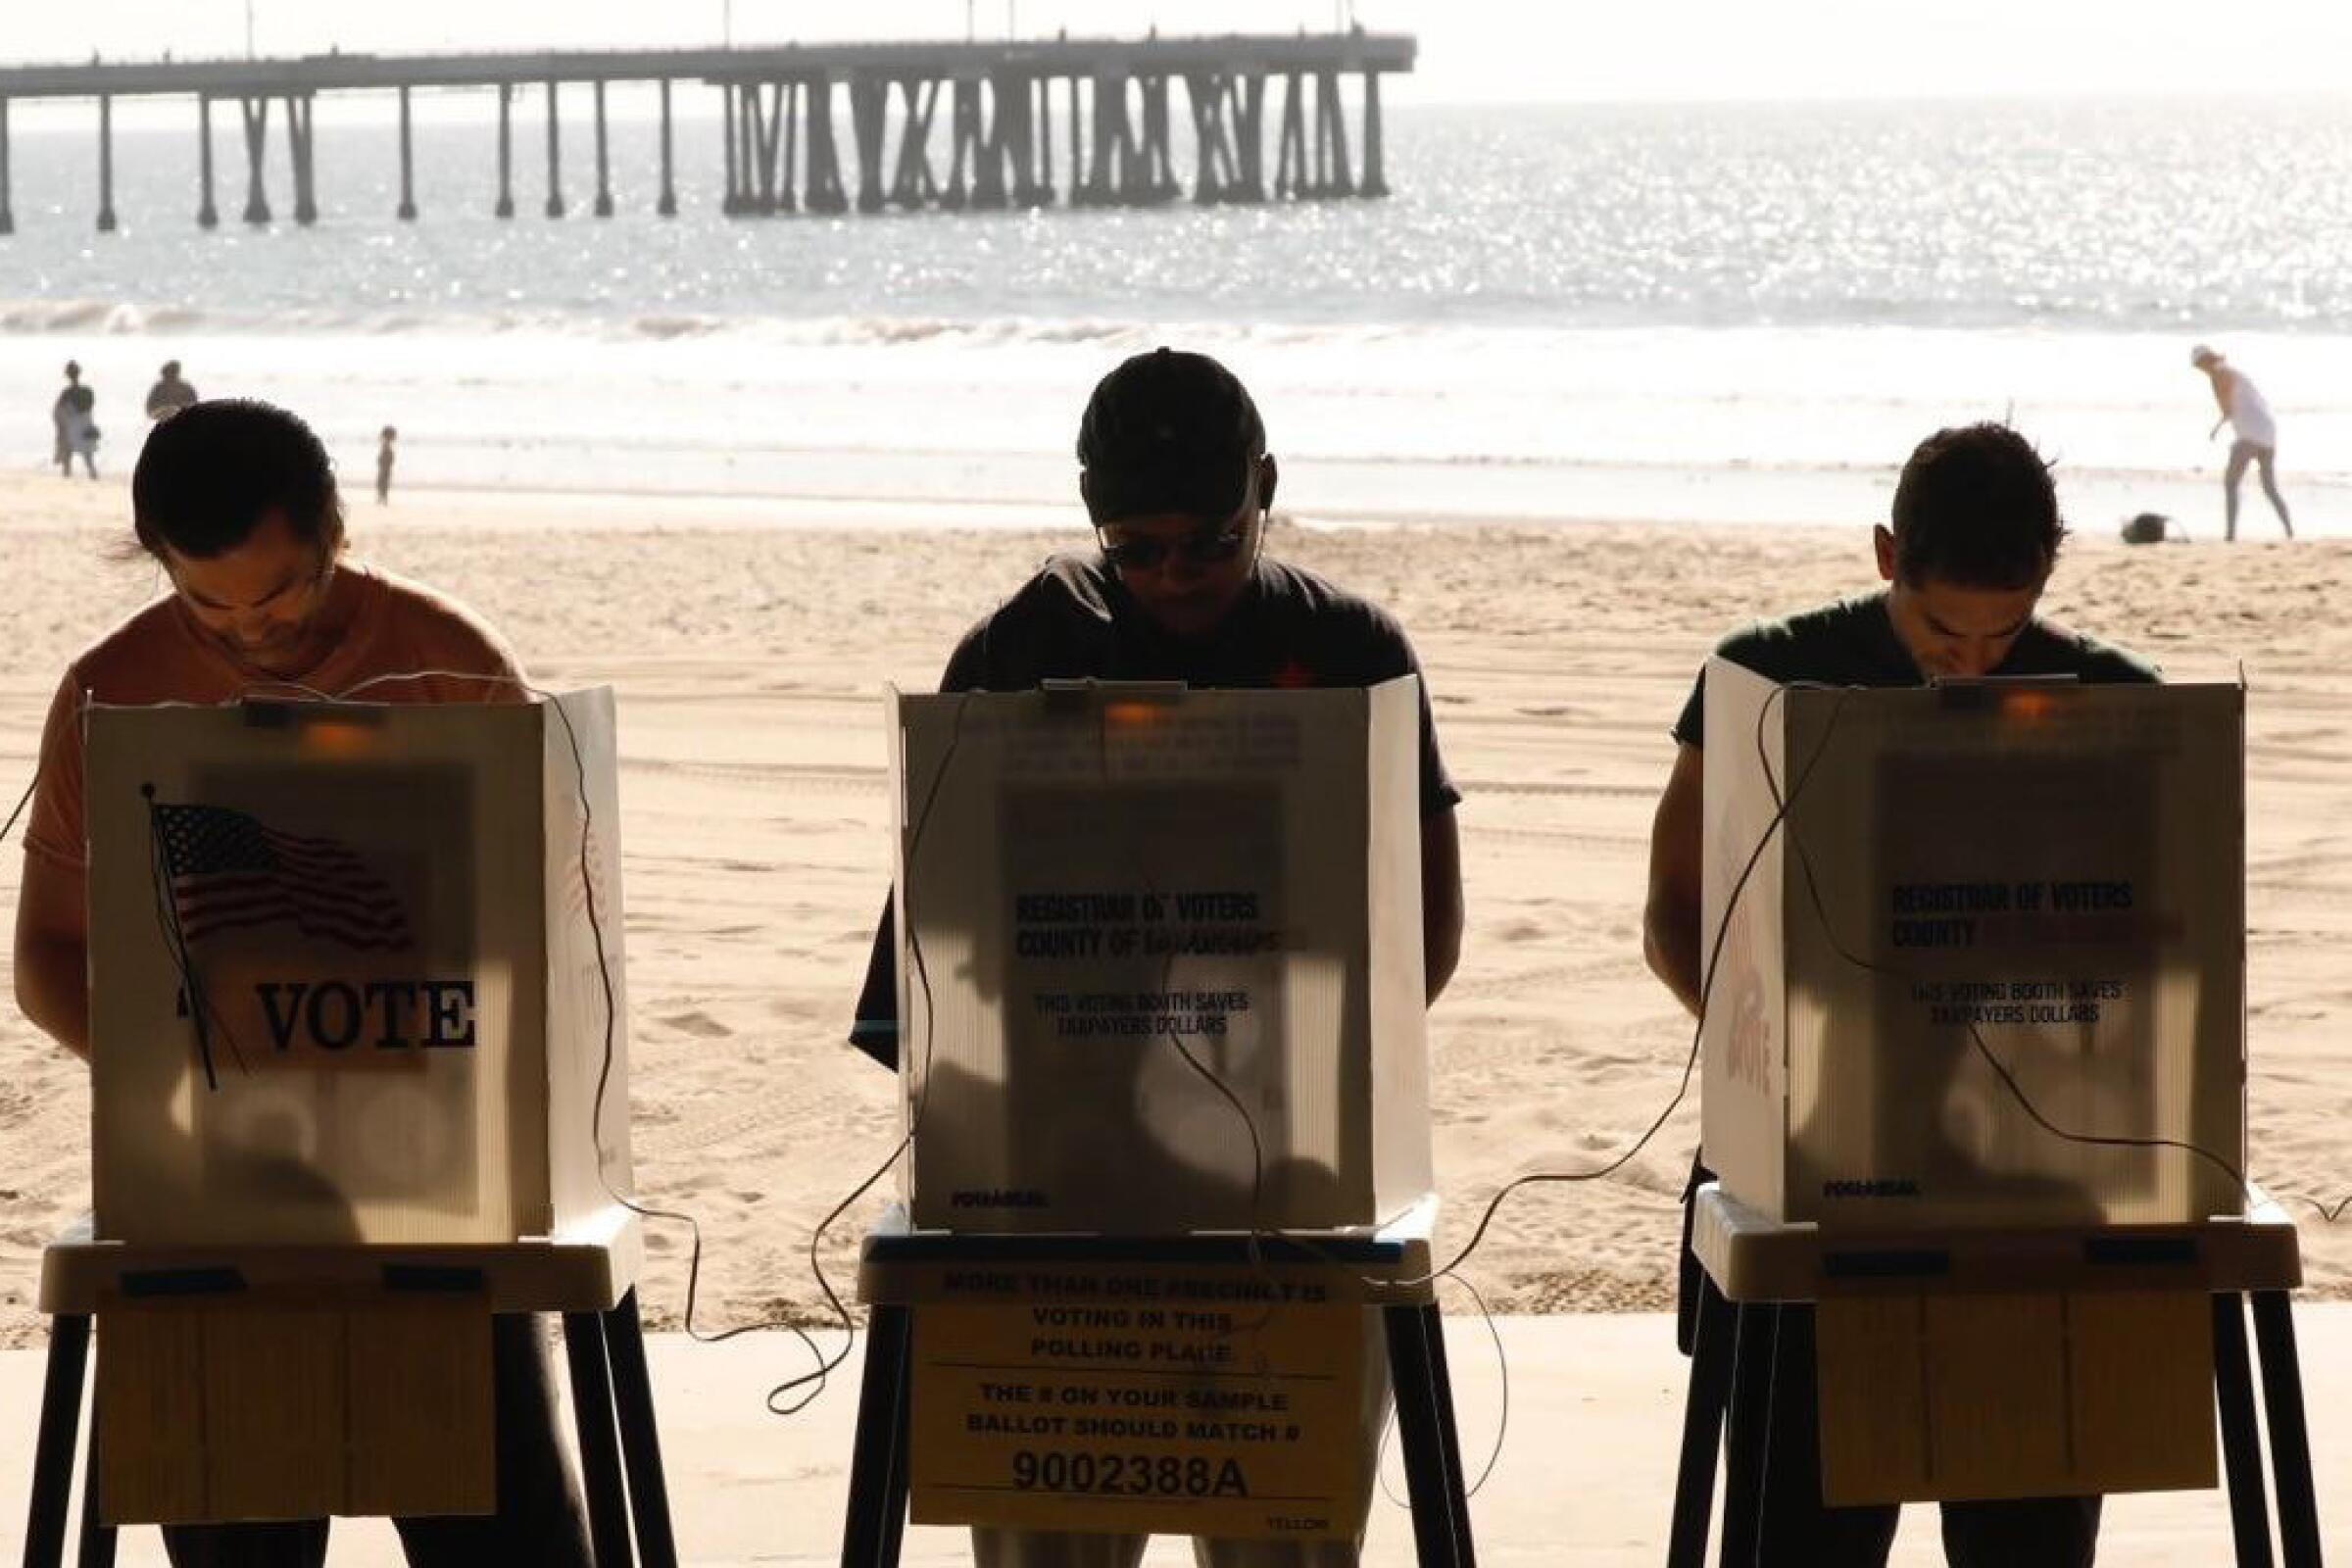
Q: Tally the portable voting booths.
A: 3